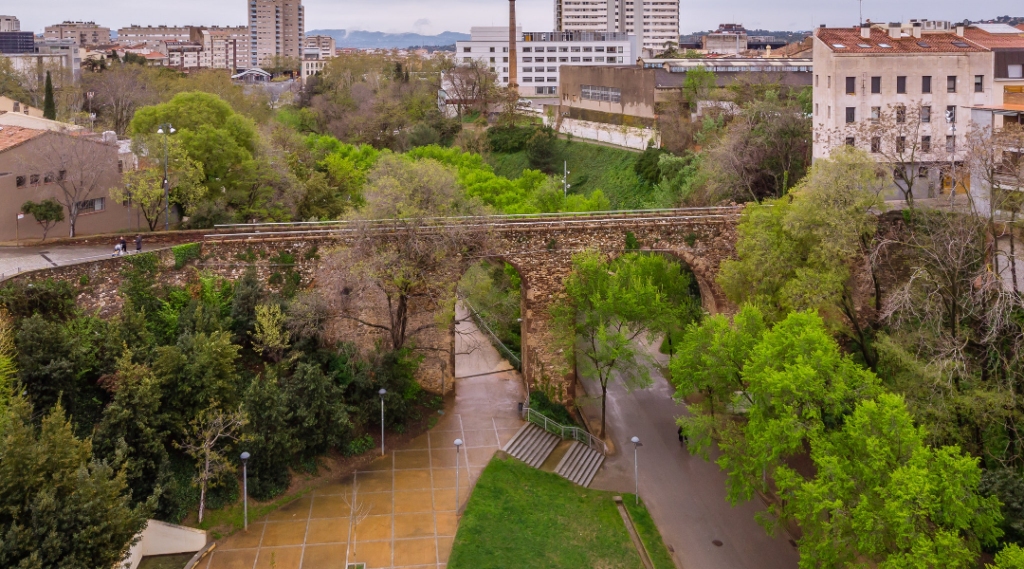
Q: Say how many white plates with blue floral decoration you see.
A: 0